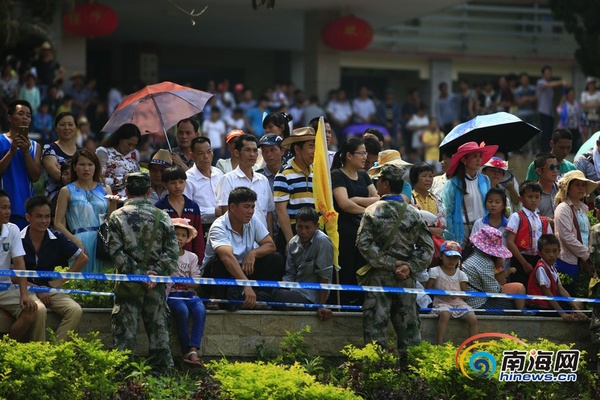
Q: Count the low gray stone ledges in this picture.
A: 1